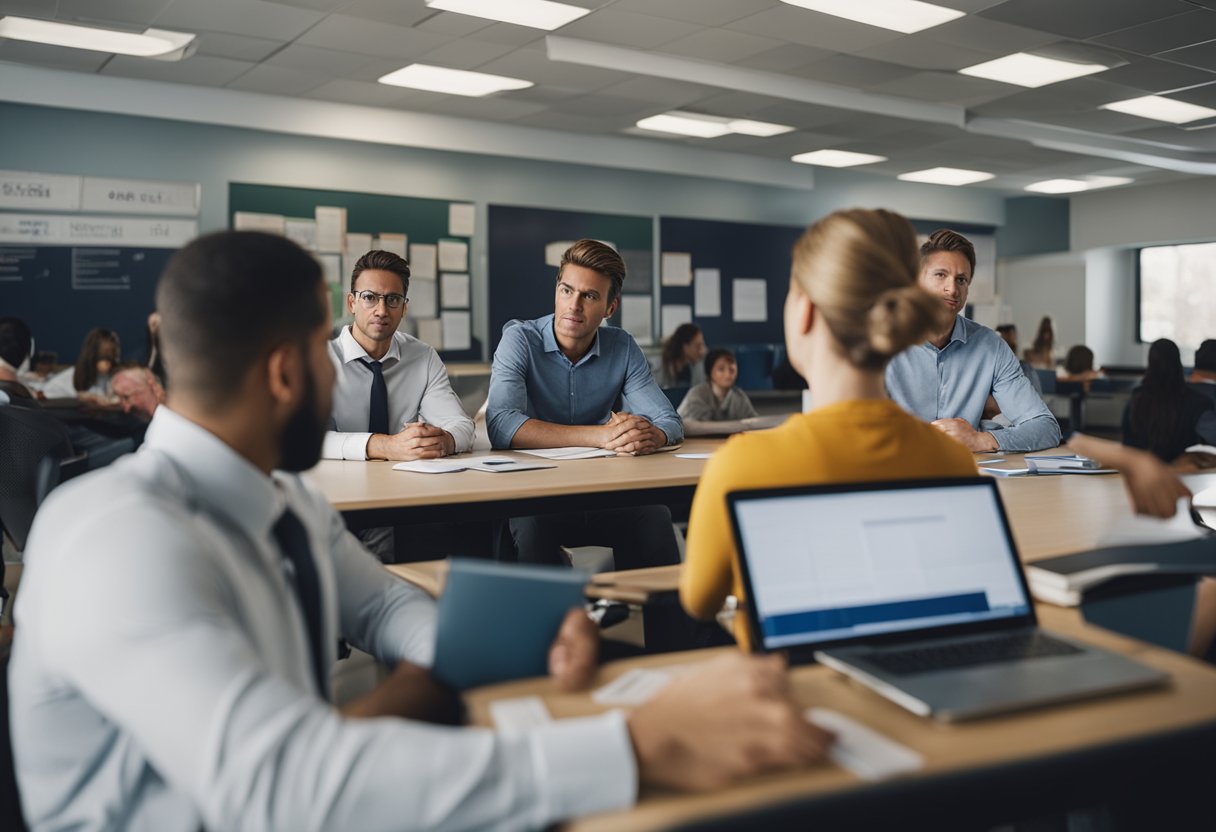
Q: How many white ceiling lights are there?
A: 10